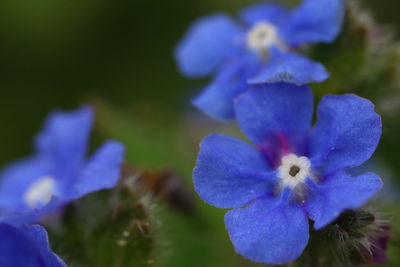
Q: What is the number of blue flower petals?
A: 15